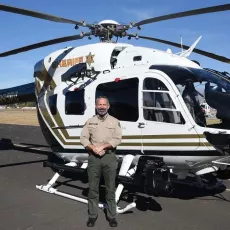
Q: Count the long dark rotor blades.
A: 4